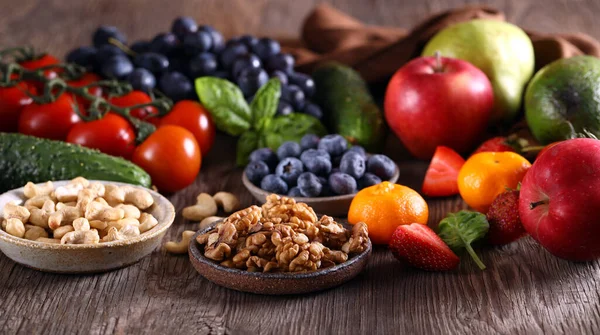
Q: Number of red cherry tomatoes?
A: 8